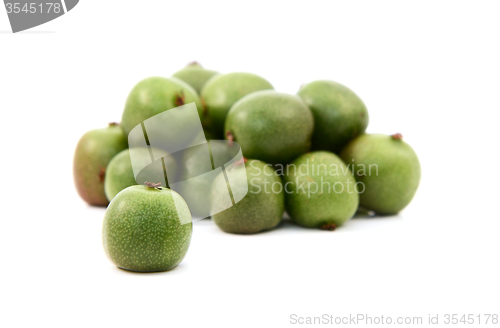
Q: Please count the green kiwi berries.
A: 12